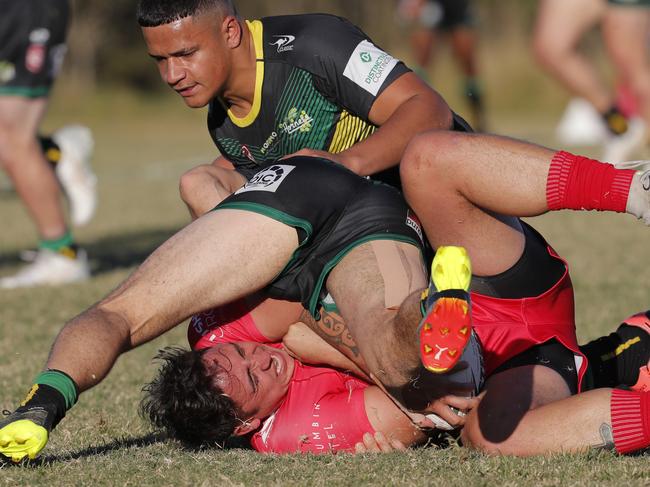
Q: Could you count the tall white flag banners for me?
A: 0